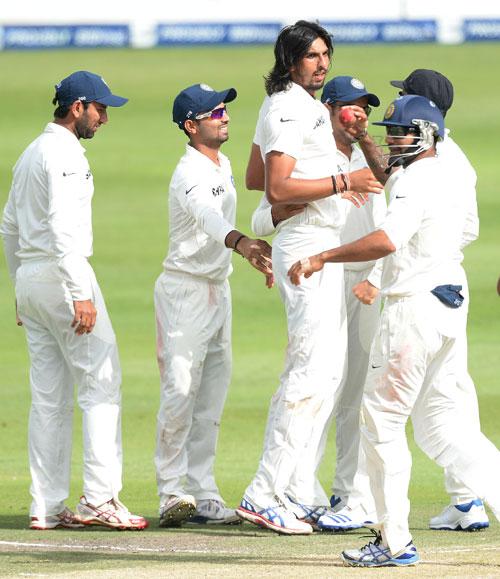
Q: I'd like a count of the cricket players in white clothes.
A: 6